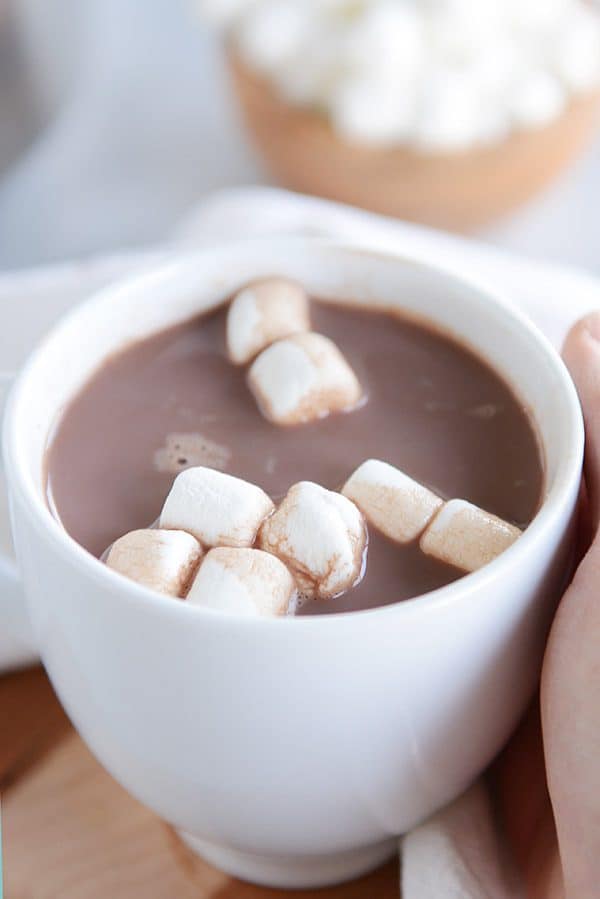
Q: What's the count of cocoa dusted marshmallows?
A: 8